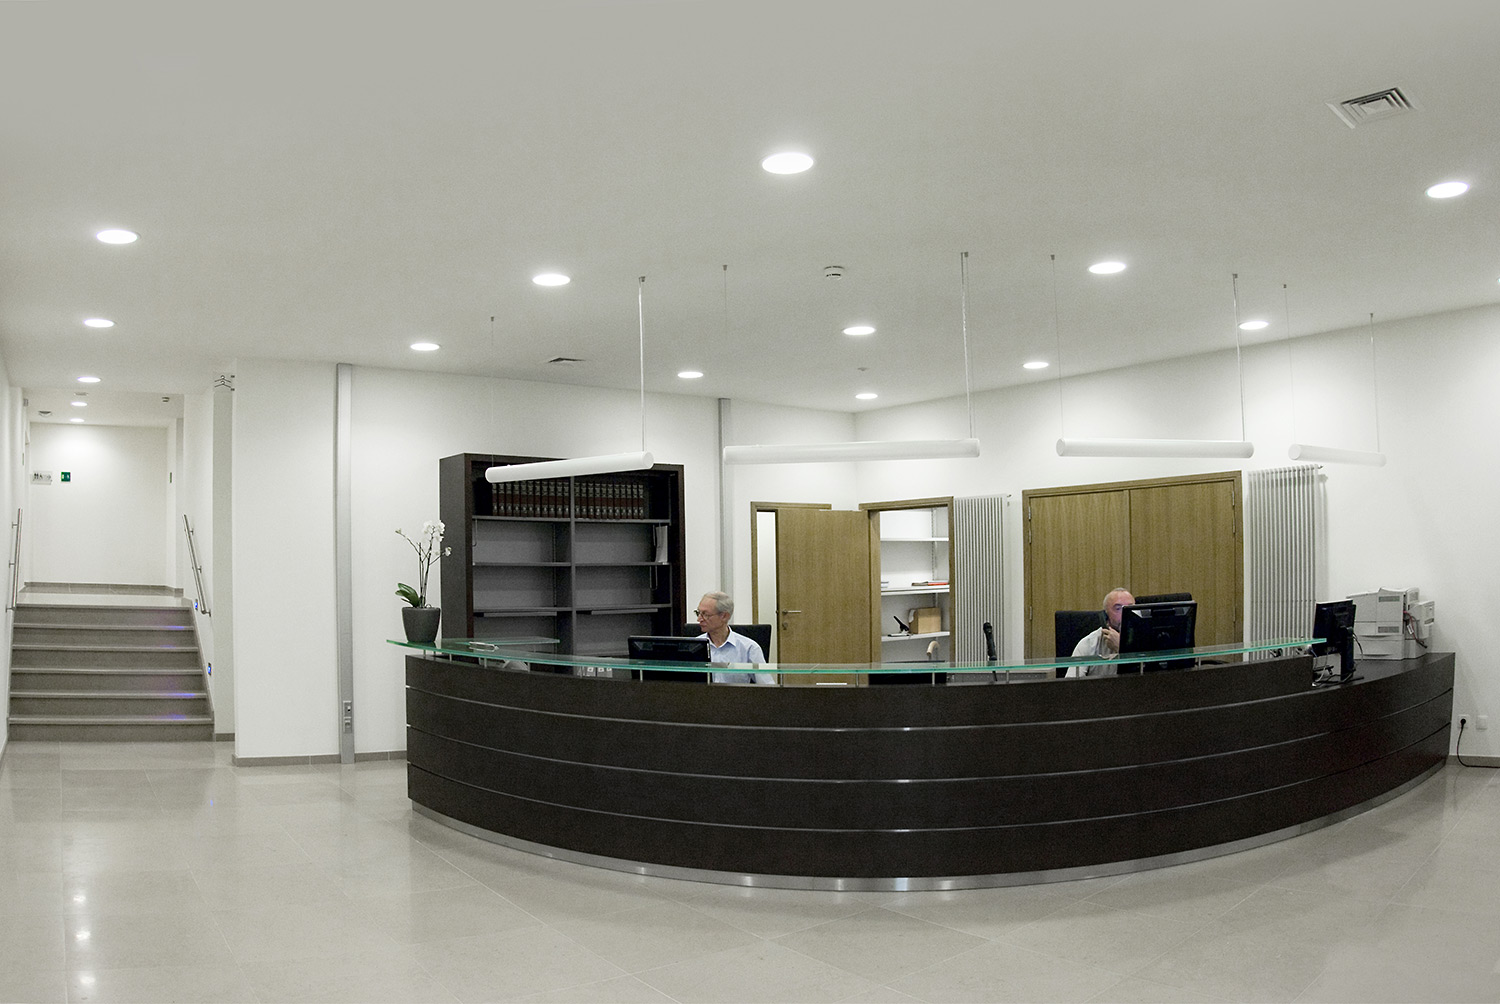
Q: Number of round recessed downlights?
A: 15